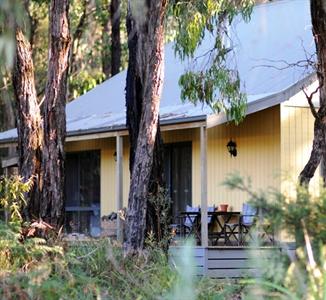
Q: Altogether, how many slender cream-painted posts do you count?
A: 2